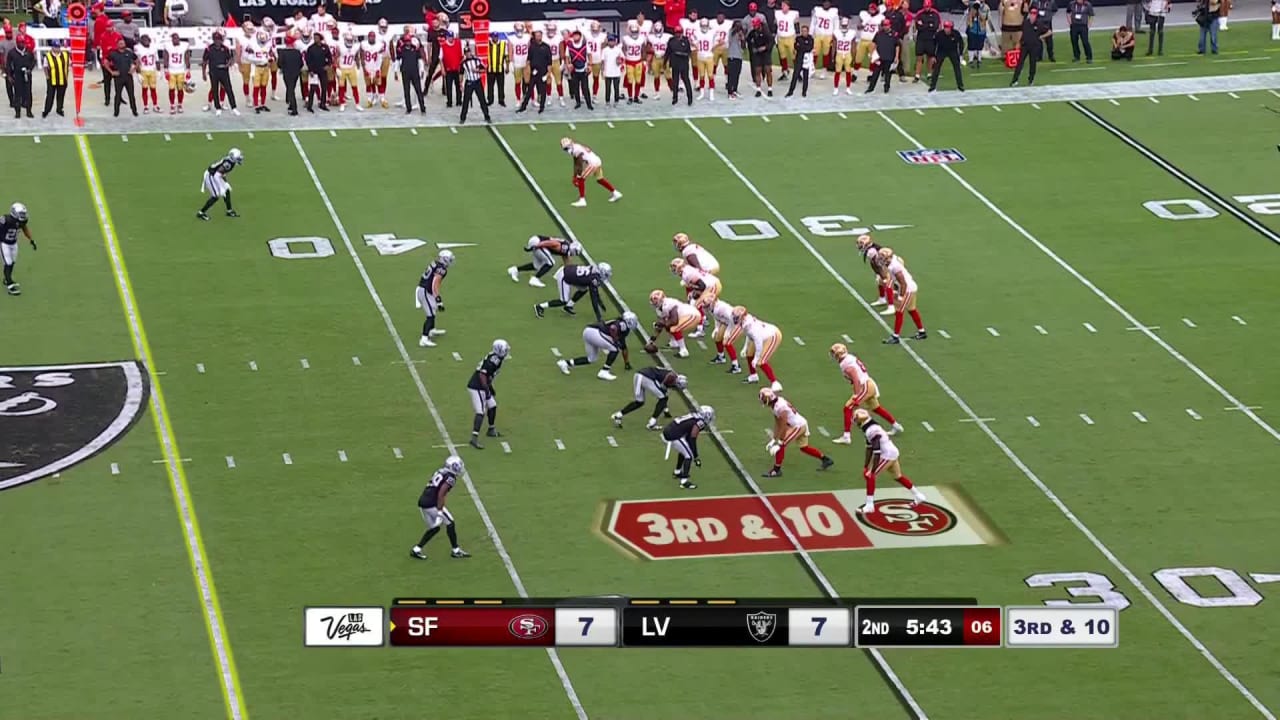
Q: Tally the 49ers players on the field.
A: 11